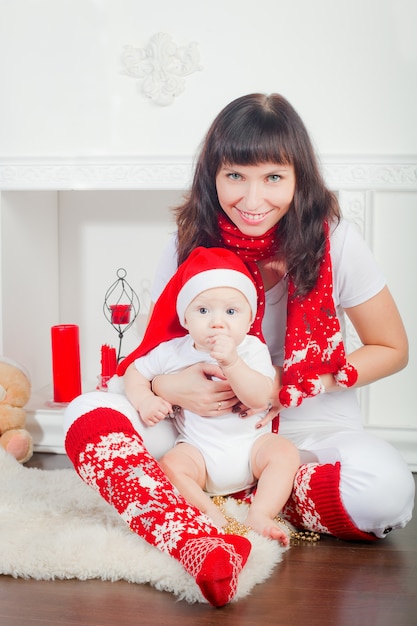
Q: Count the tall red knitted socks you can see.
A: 2